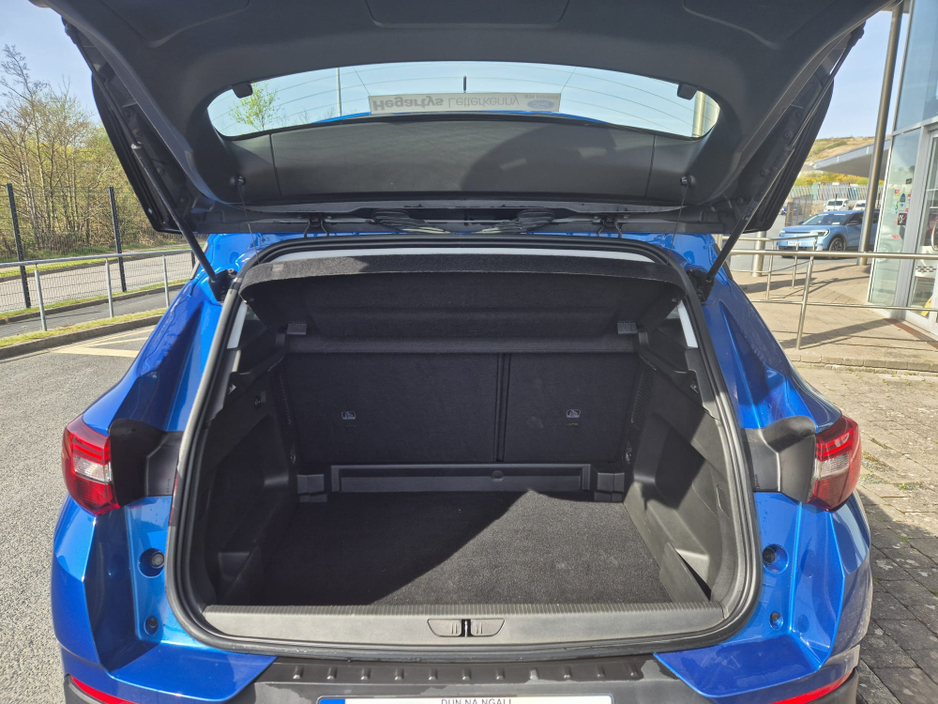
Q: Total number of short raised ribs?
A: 11